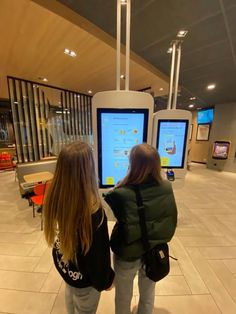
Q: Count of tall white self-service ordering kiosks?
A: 2